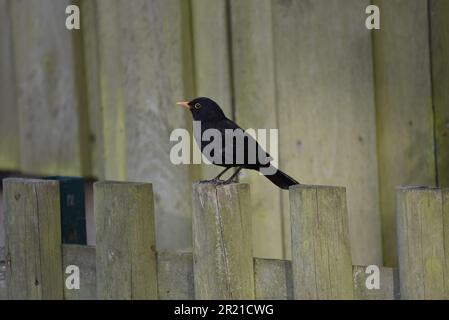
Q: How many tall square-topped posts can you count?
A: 5